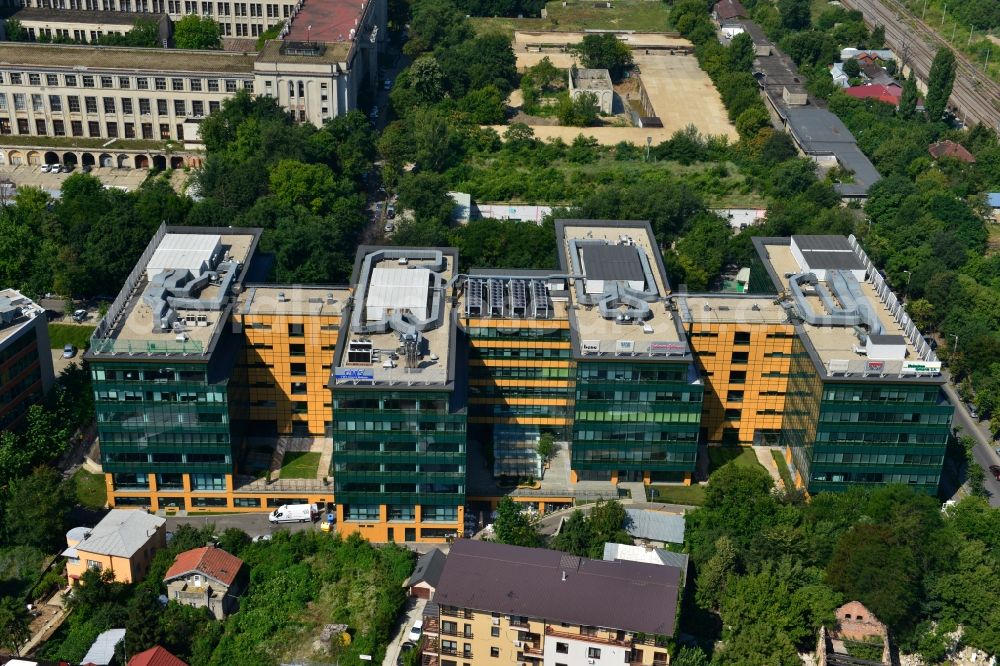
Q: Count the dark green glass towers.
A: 4